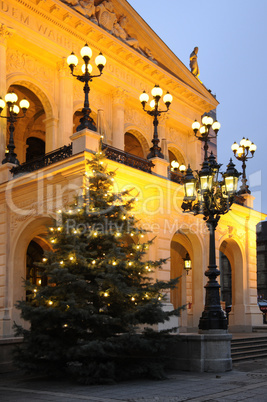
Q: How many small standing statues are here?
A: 1